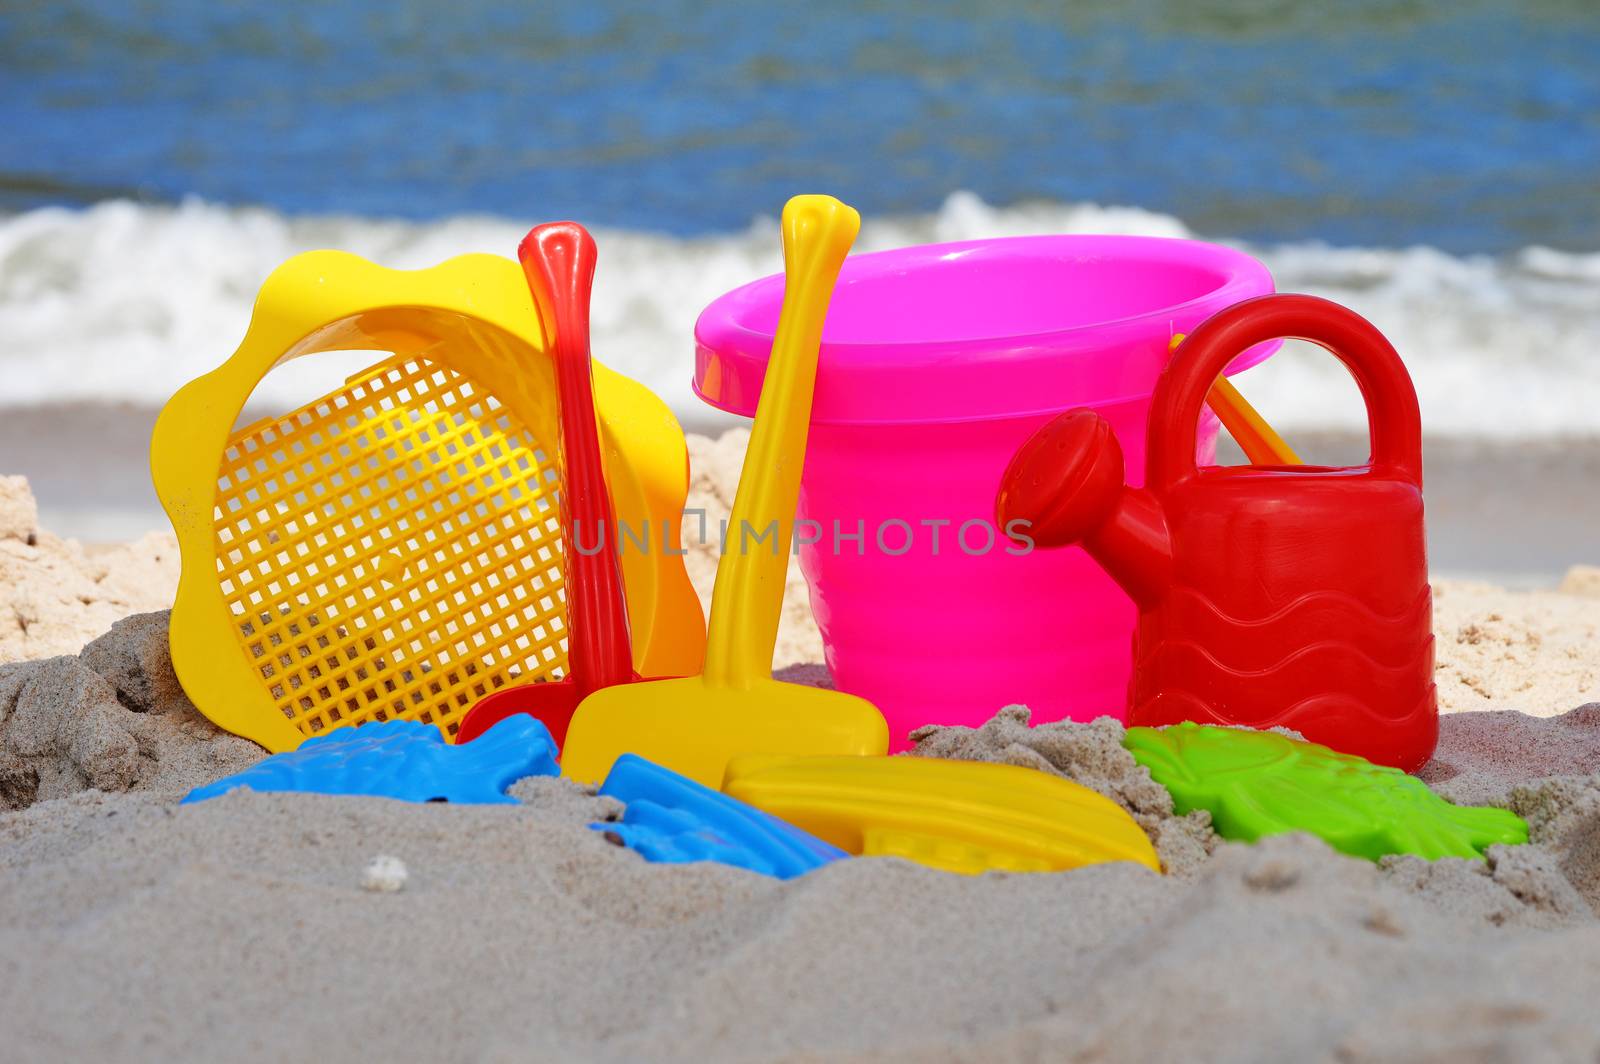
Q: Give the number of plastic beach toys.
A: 9